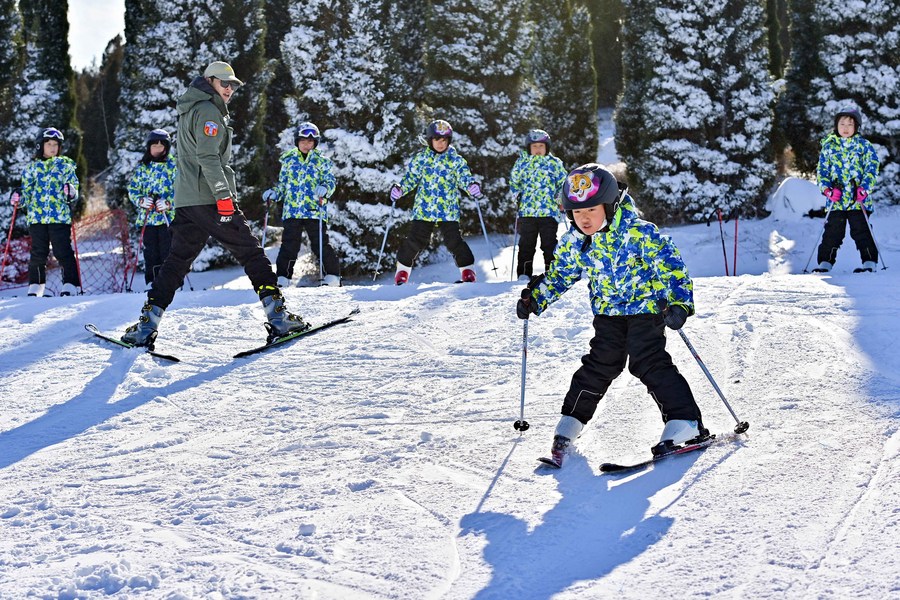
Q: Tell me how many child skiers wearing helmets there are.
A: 7